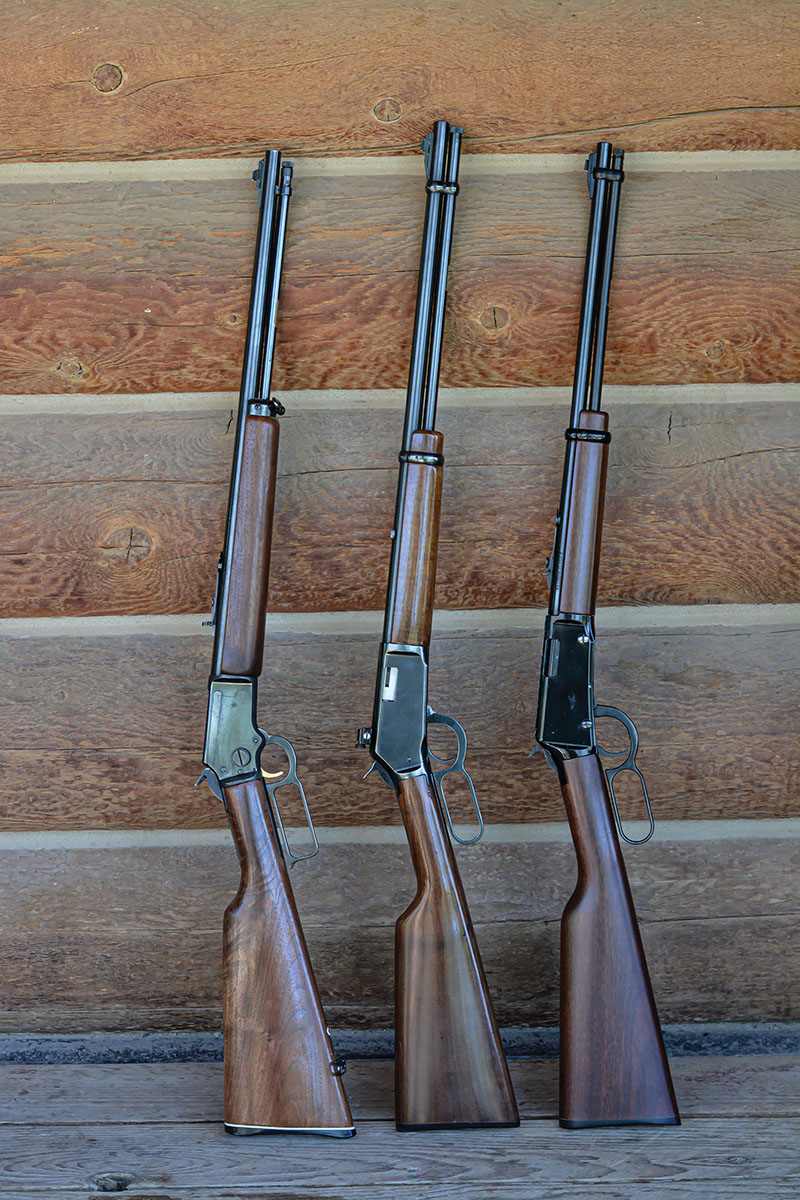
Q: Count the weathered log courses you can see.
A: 5